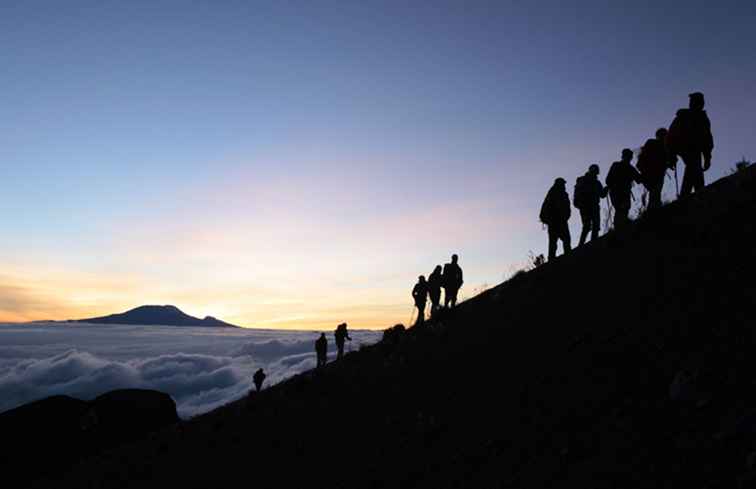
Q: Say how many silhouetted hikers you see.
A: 11